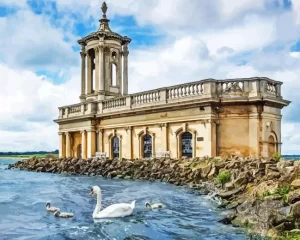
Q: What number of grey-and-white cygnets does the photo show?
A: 3